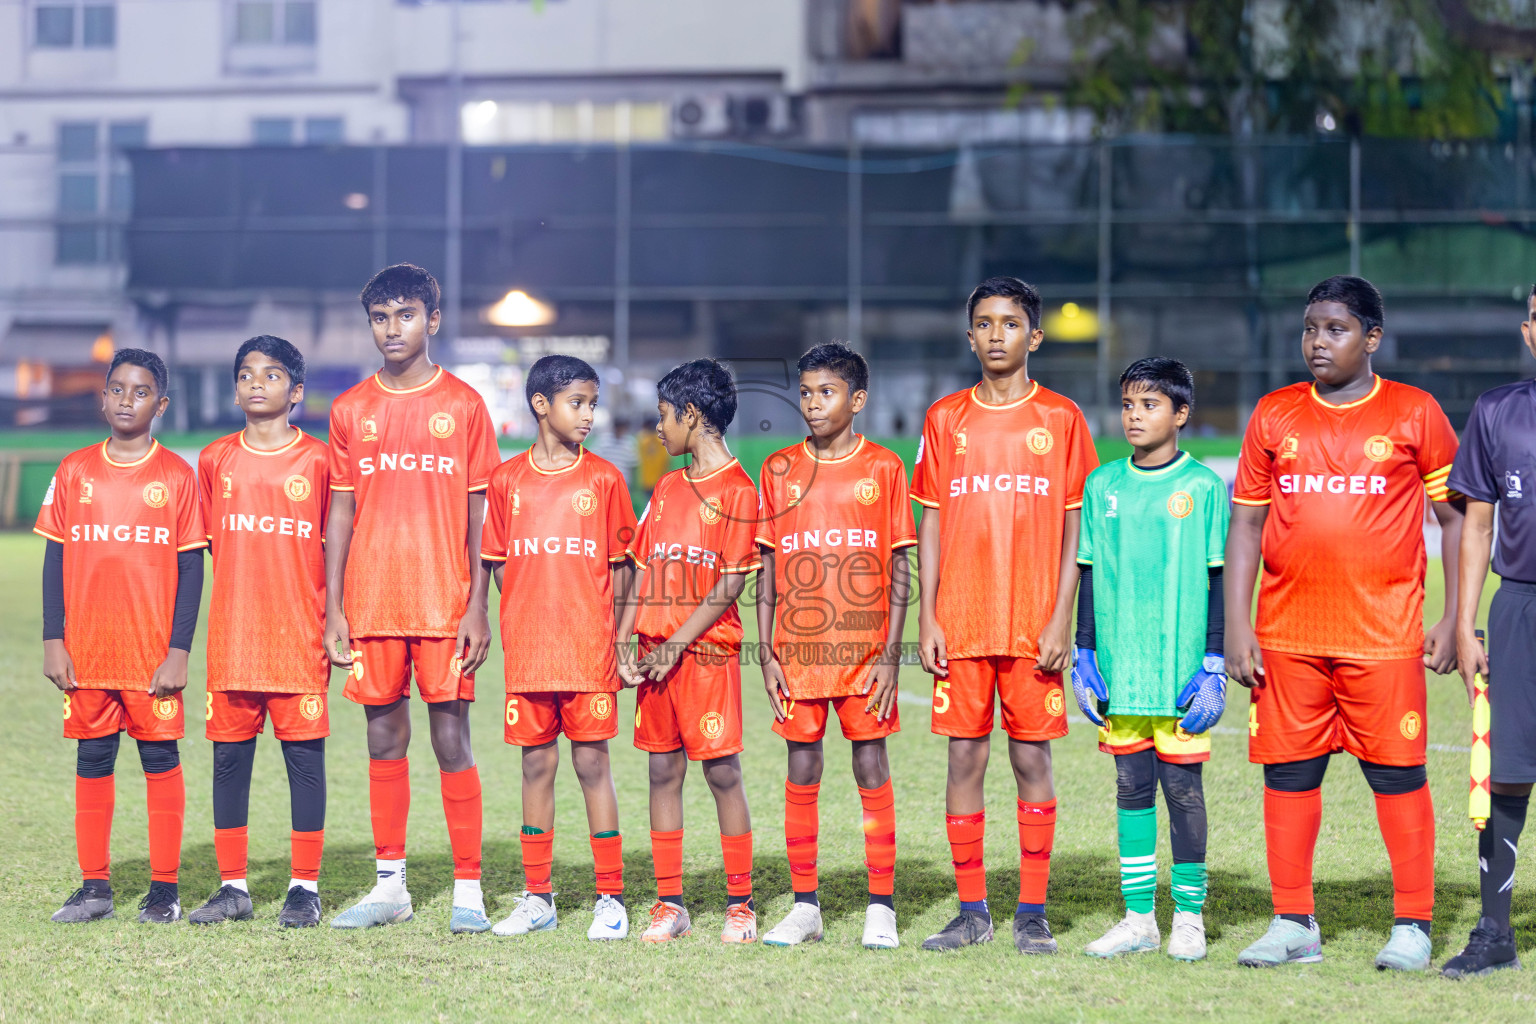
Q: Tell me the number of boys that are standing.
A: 9